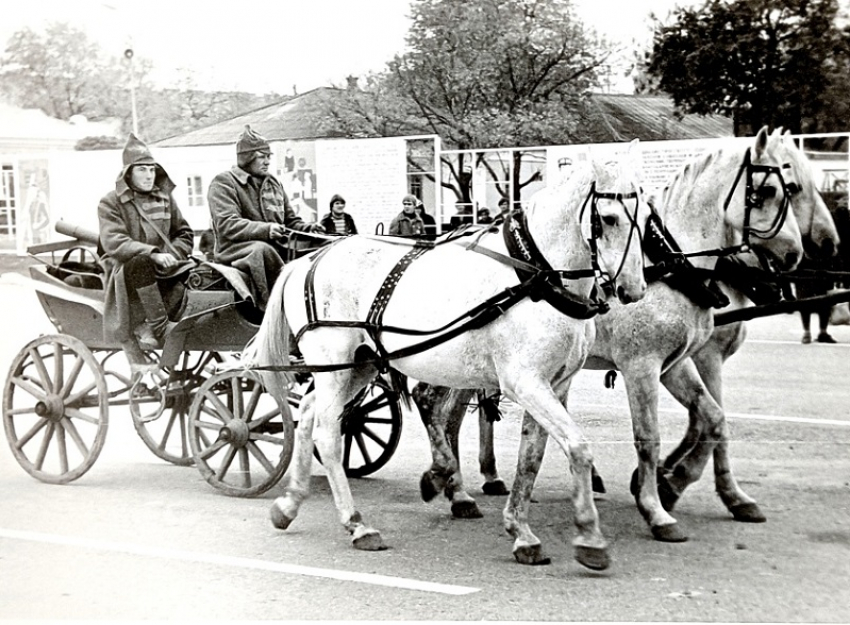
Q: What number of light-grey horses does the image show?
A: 3